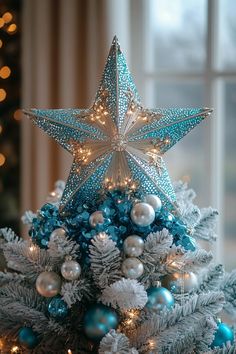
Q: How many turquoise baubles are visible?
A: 5